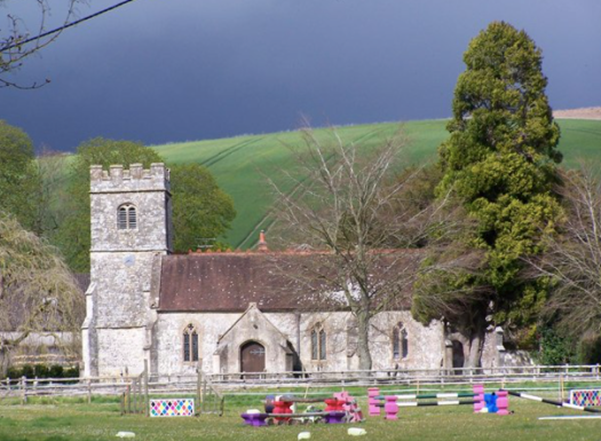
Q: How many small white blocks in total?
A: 3